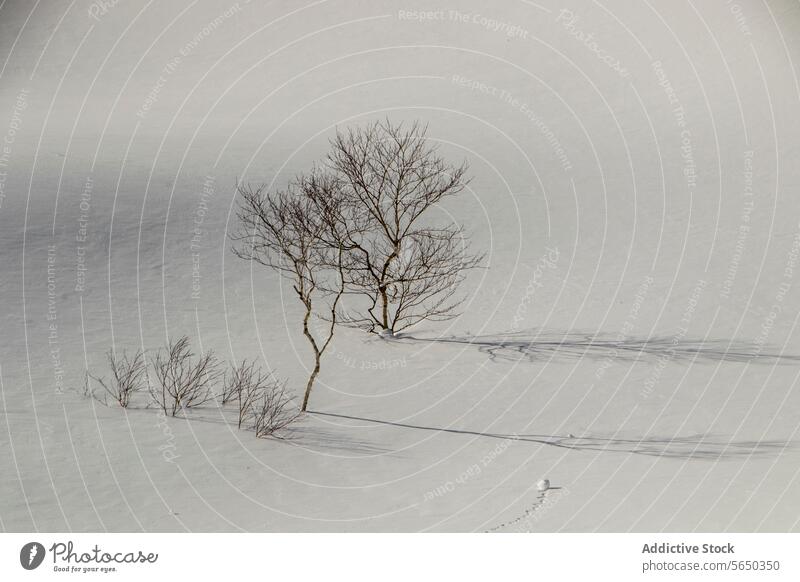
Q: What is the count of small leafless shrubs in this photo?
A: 4